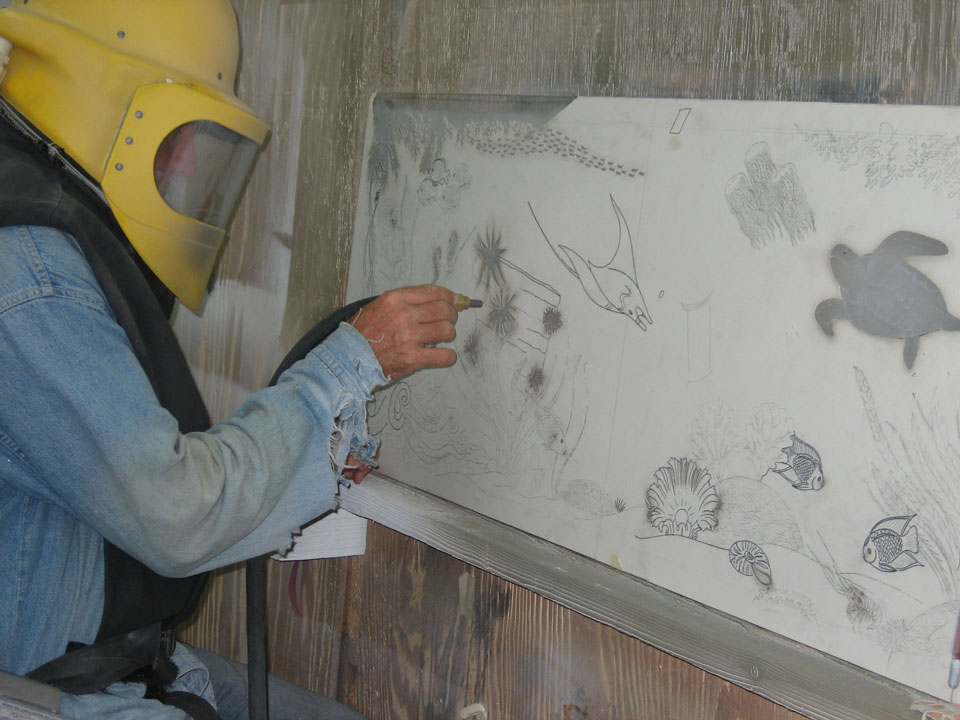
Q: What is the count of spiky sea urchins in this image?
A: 5